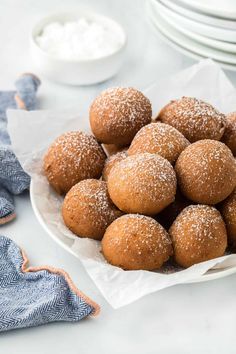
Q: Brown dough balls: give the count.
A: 12